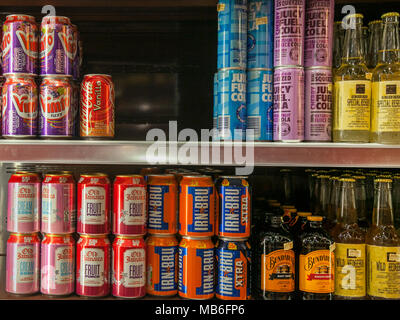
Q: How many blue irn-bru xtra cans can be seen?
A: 2